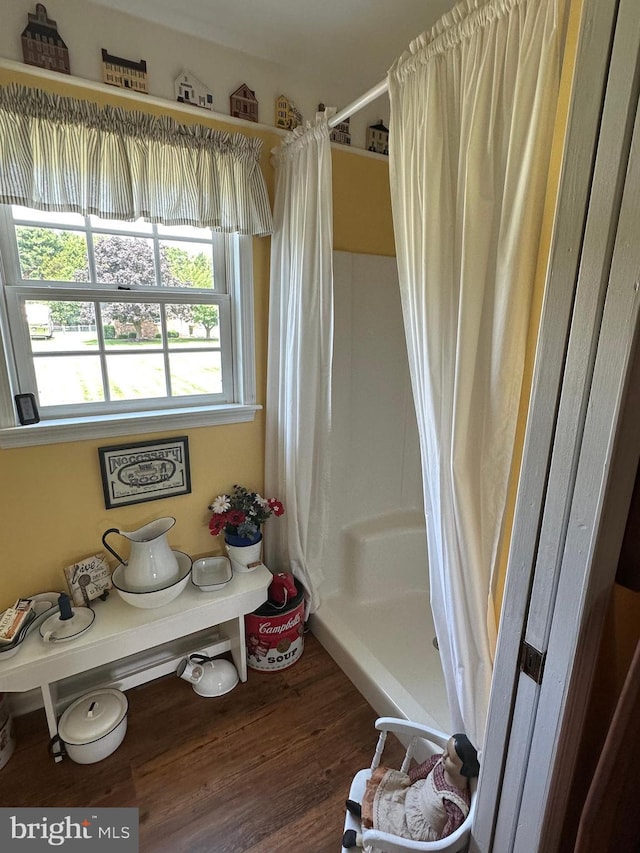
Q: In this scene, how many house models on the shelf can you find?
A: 7